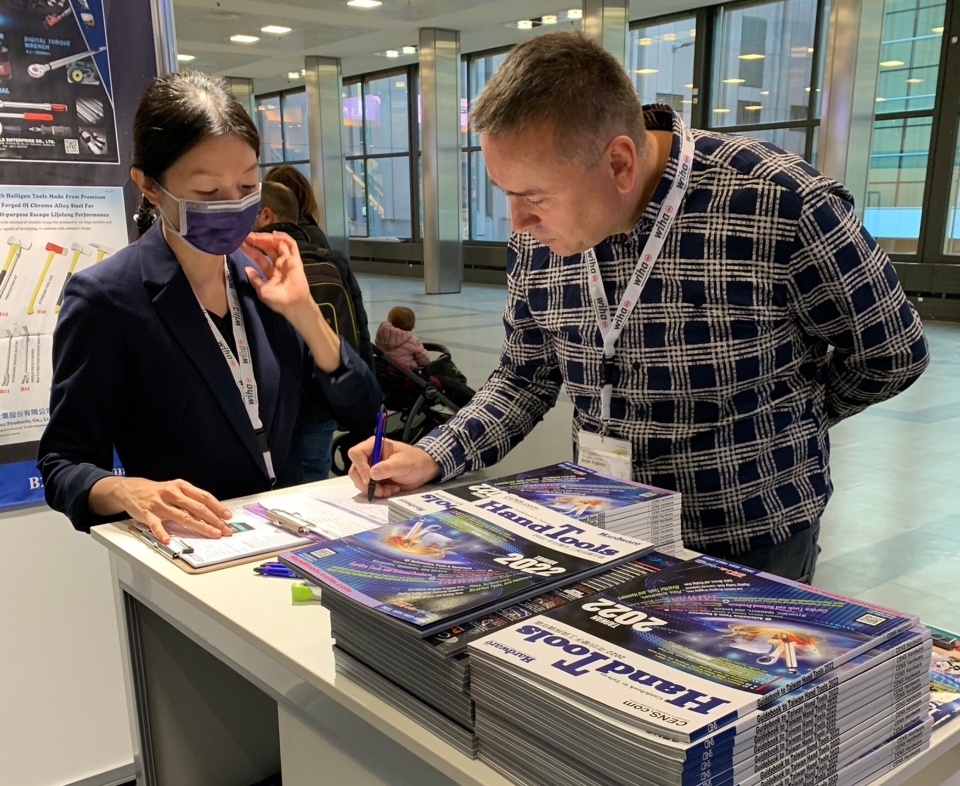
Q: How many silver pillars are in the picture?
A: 5